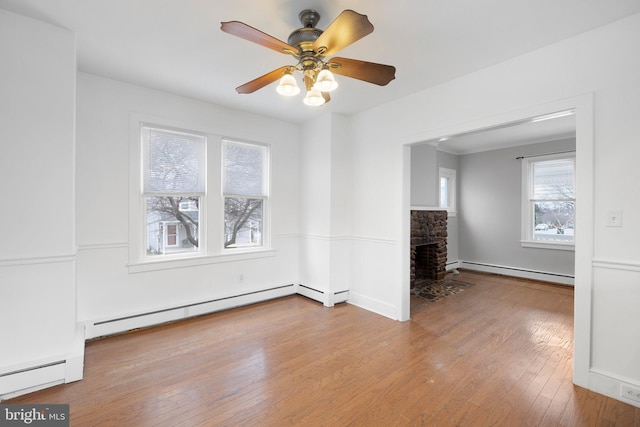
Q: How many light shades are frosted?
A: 3